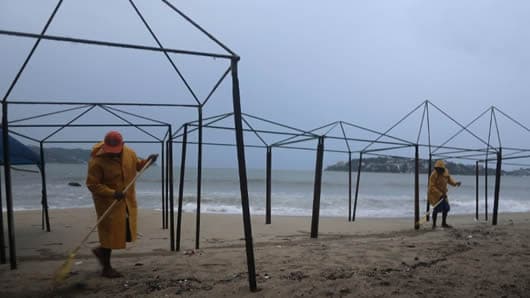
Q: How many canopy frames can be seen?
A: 6